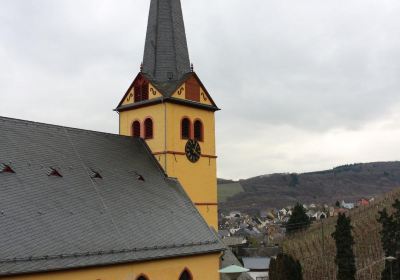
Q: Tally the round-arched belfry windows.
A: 4